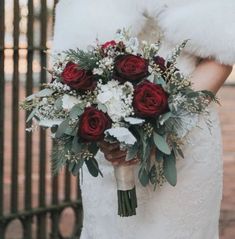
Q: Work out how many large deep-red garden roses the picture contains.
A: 4